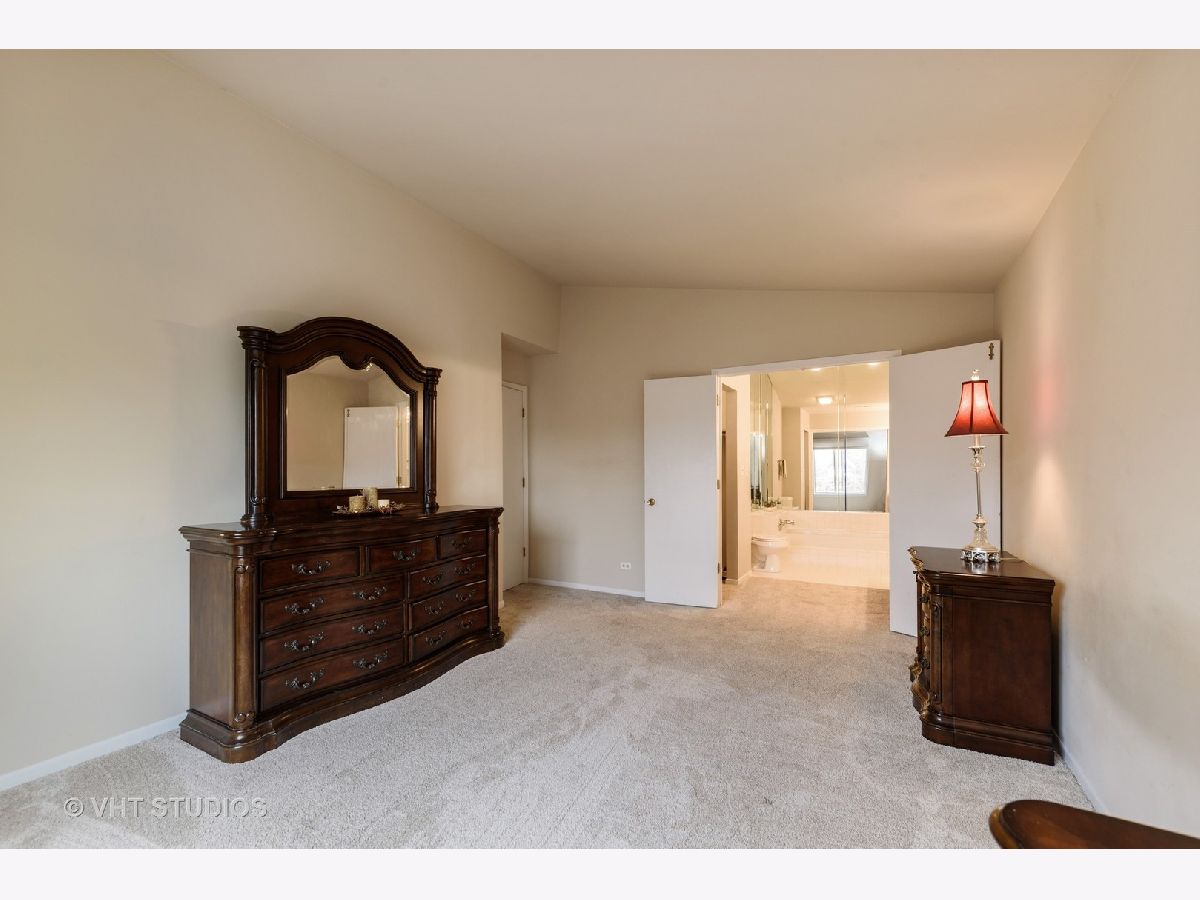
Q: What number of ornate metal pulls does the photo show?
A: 15